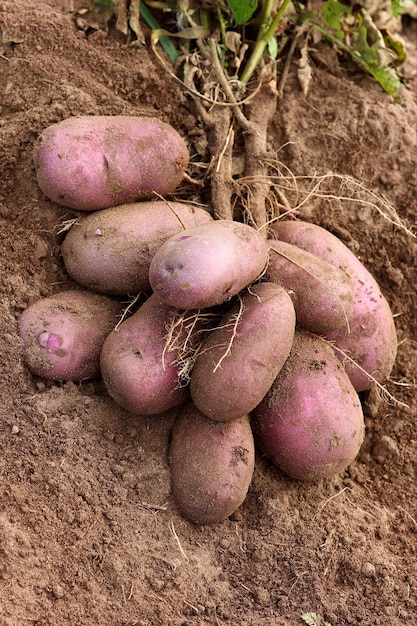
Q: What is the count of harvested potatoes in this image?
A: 10